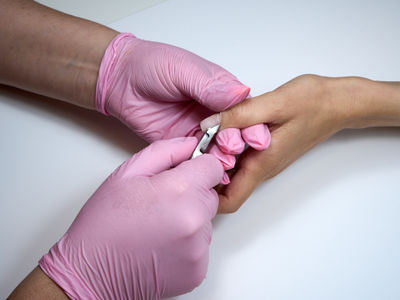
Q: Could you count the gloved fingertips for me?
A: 6